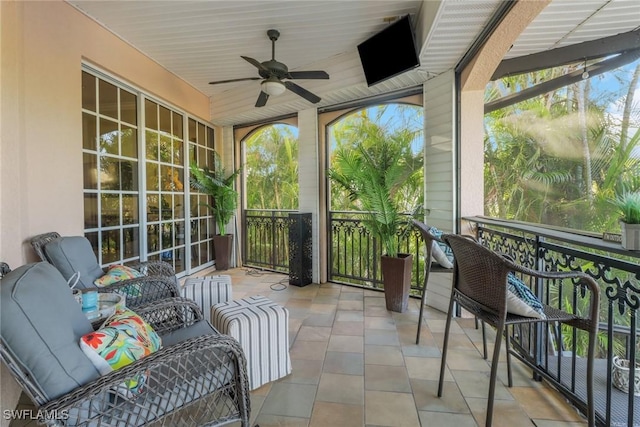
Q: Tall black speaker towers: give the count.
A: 1